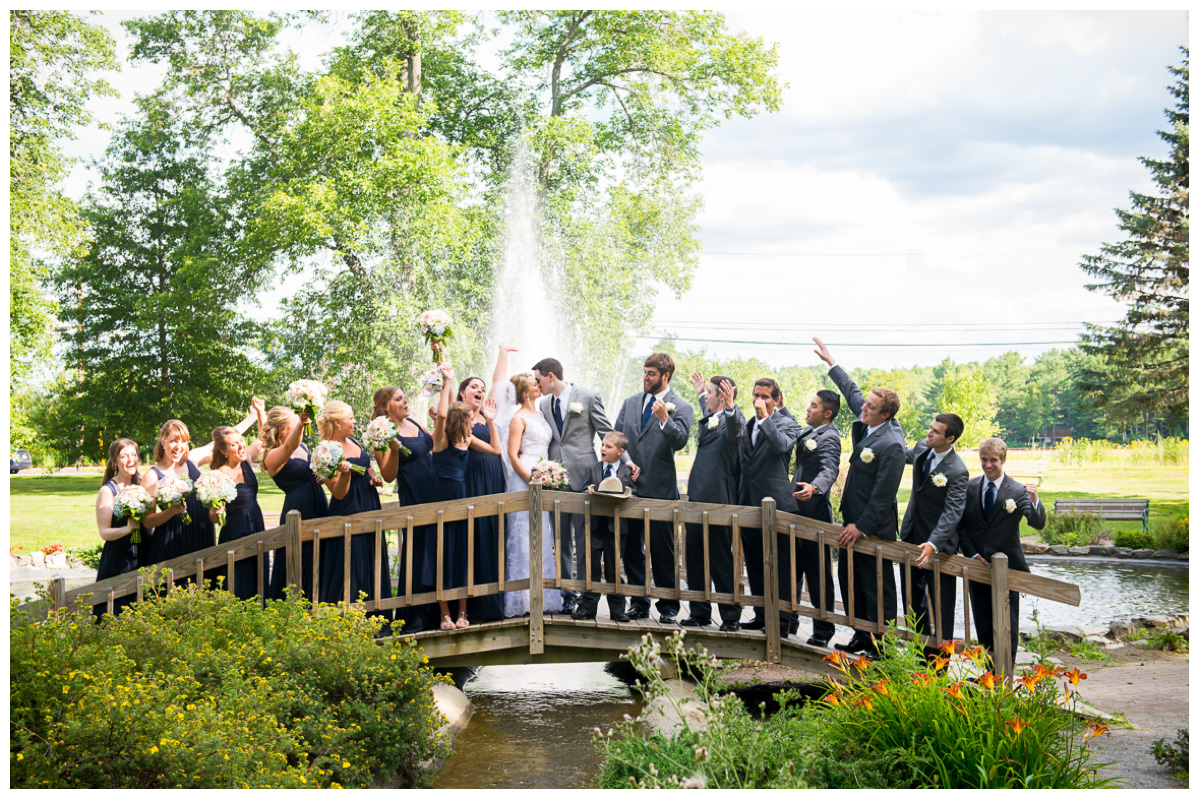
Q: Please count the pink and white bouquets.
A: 9